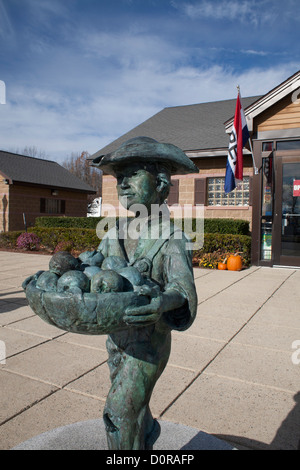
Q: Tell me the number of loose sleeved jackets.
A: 1